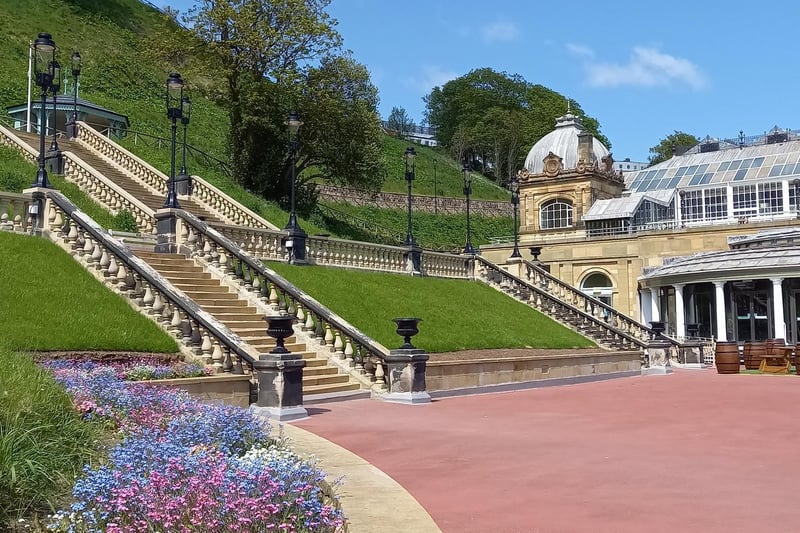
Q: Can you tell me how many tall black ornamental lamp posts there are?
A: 9